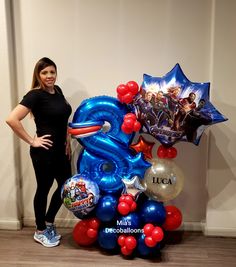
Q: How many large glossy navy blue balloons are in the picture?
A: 5